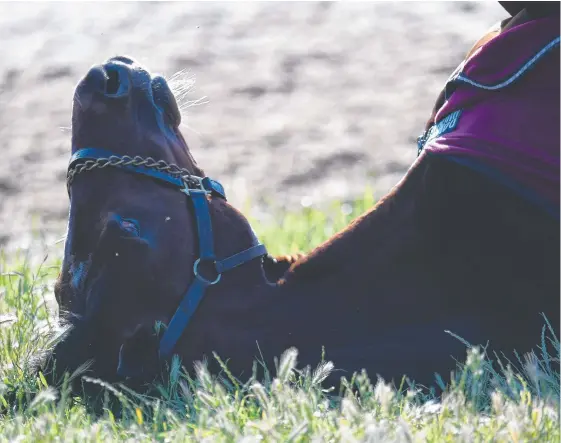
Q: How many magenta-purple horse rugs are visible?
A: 1